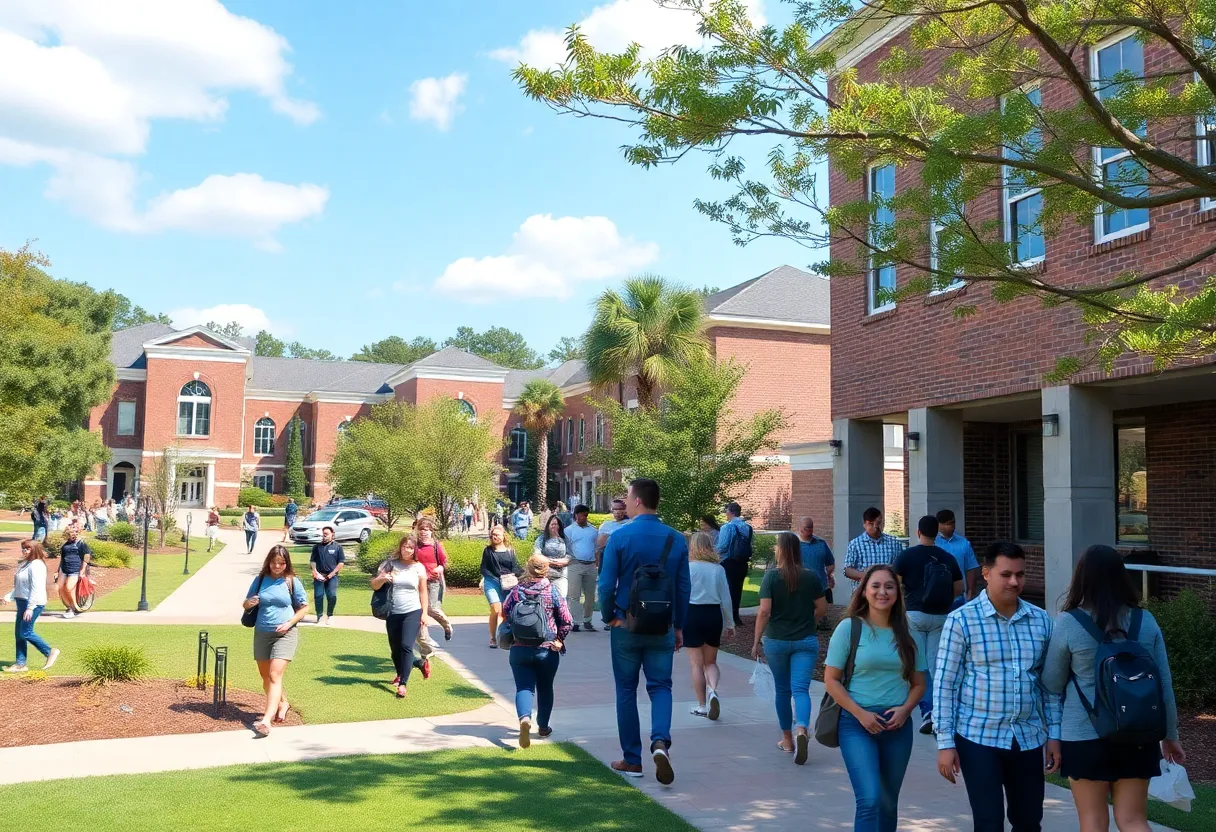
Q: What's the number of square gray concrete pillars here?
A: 3